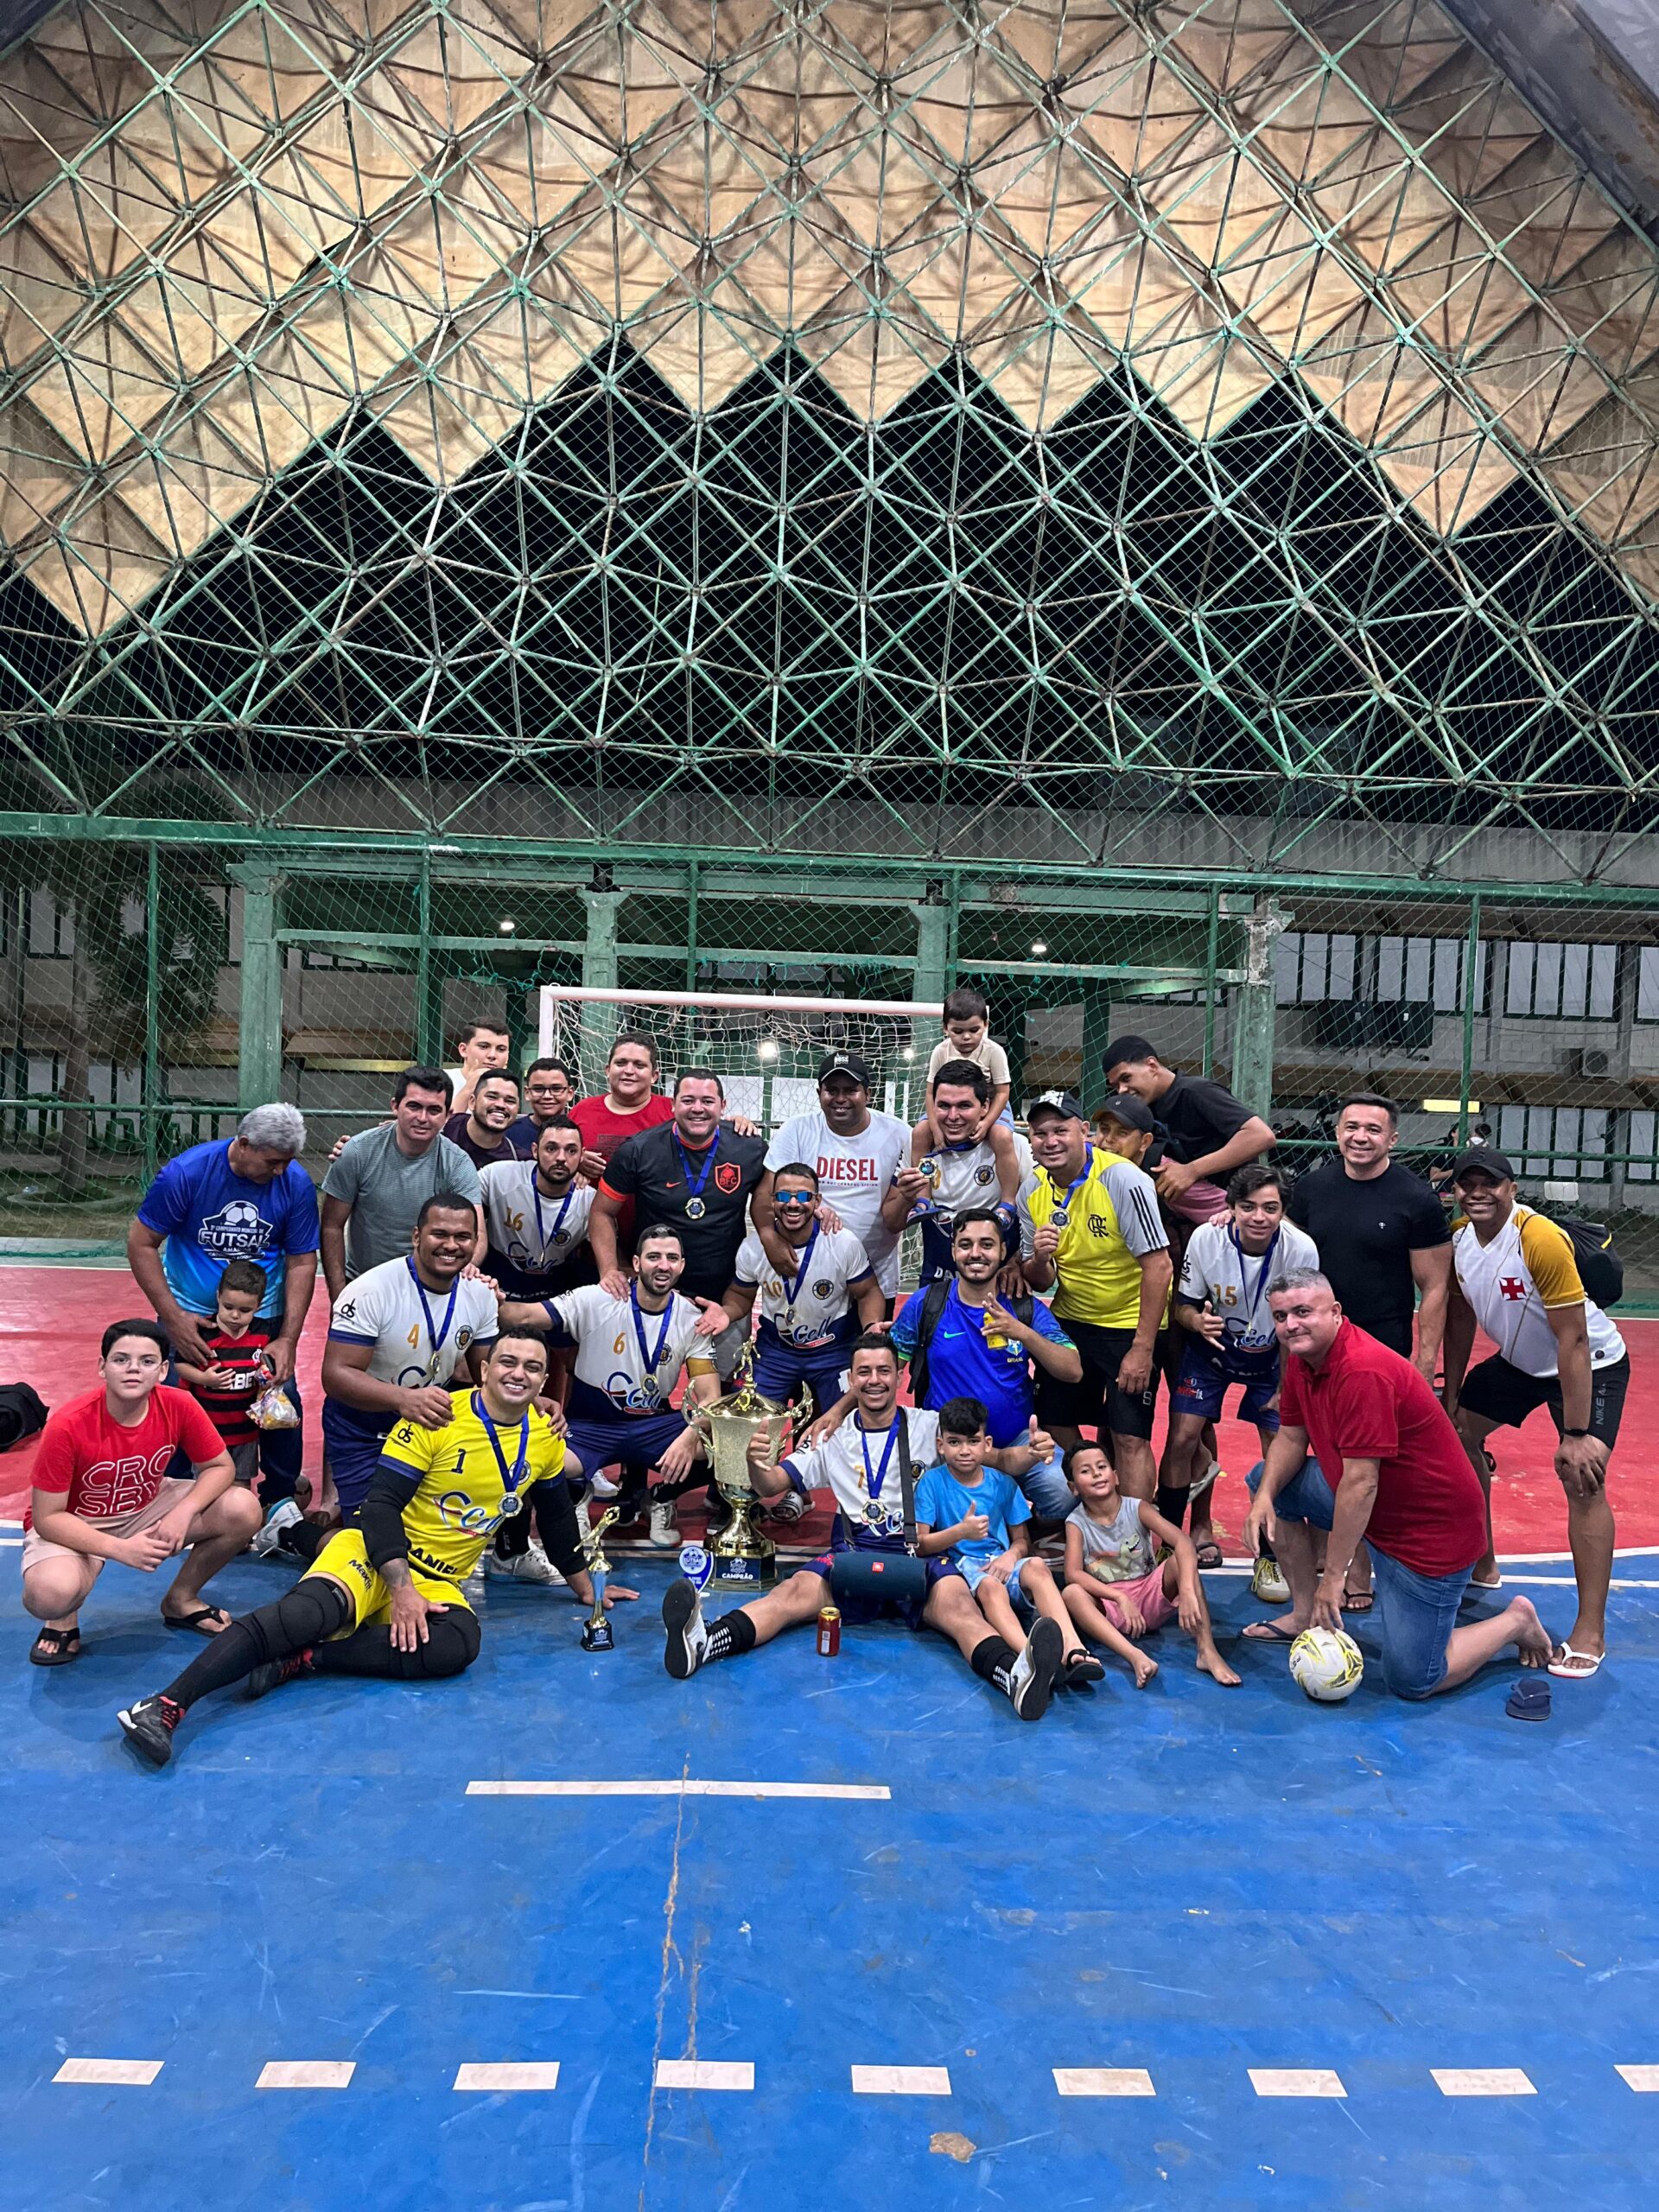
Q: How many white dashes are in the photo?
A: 9